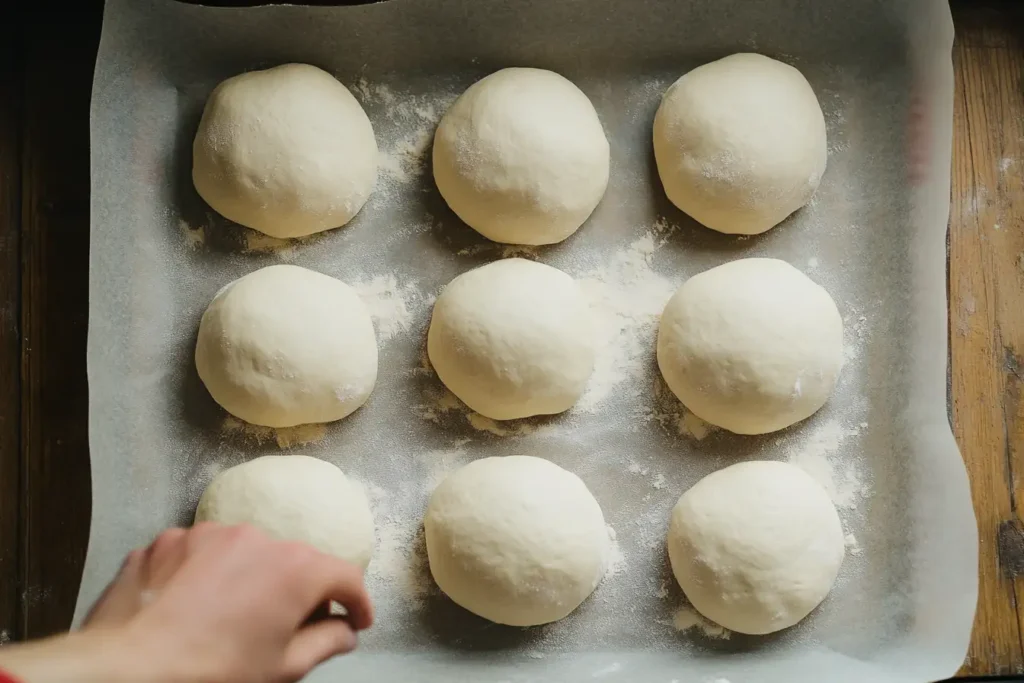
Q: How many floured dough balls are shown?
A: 9